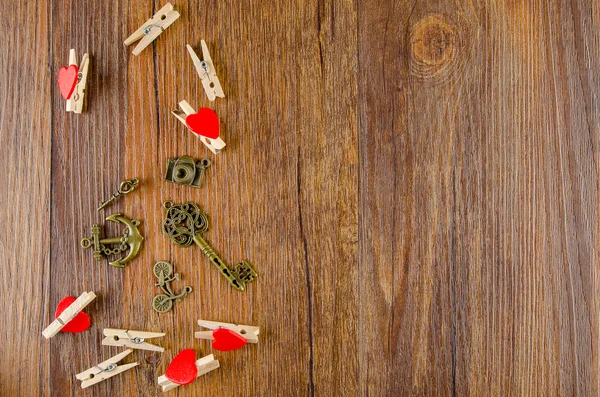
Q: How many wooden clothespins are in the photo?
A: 9